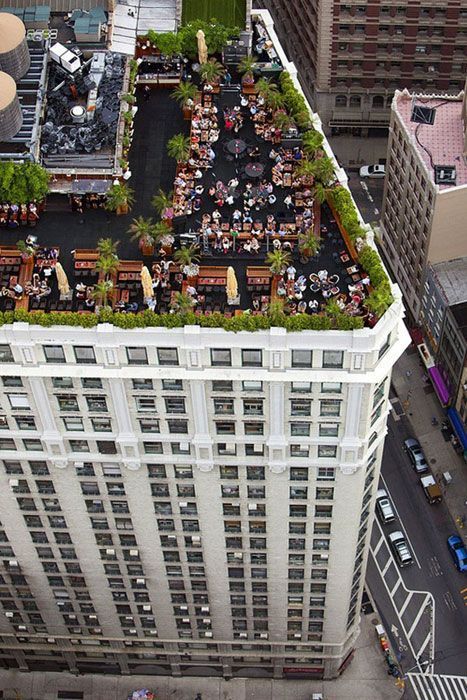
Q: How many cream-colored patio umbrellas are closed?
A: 4